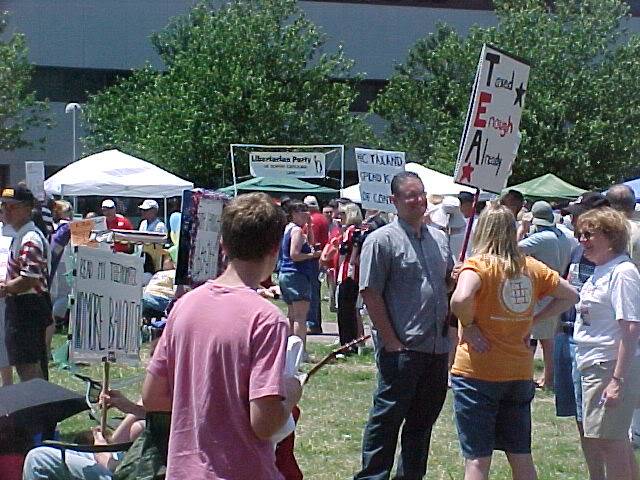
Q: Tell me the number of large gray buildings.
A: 1